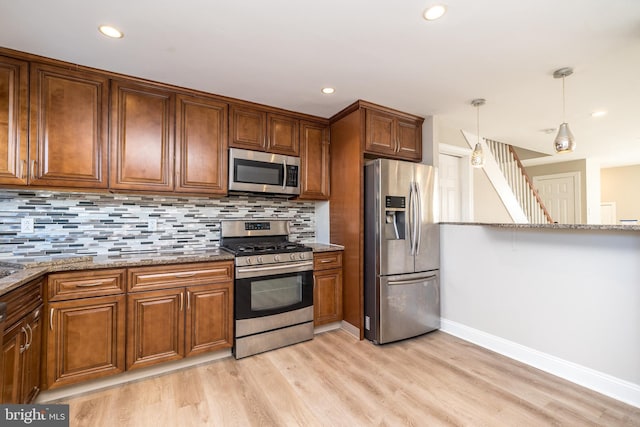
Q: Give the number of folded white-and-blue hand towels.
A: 0